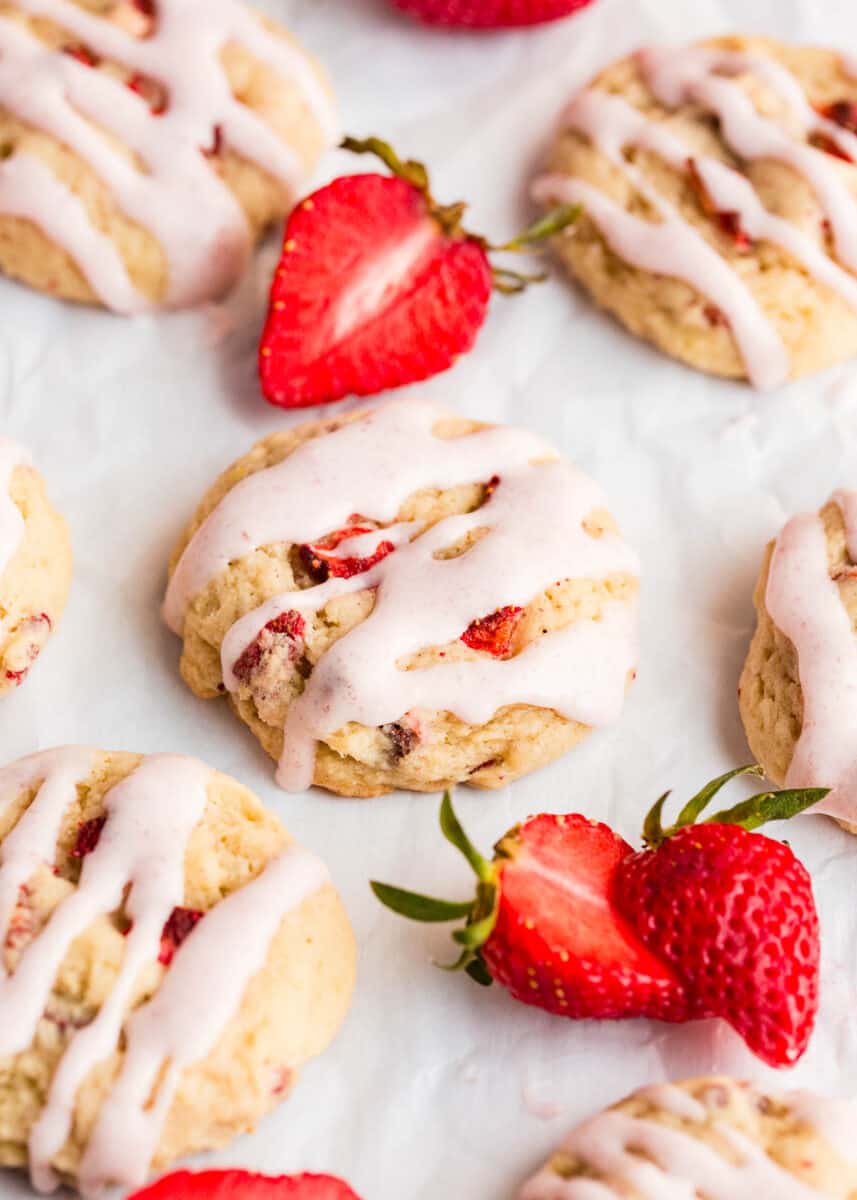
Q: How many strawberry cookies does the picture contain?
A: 7